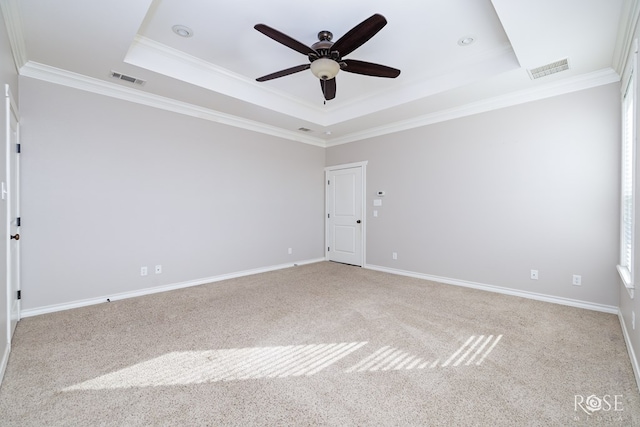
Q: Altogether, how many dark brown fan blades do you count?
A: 5